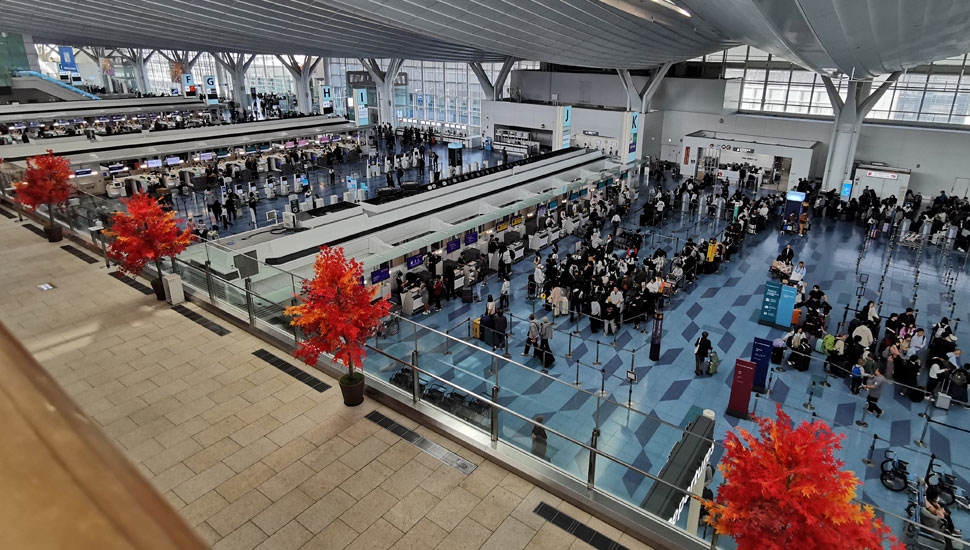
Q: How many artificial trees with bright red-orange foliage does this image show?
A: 4